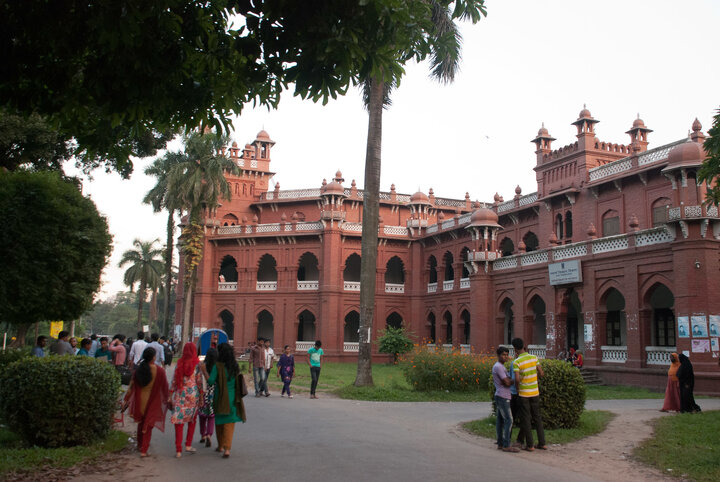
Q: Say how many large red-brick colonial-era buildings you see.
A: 1